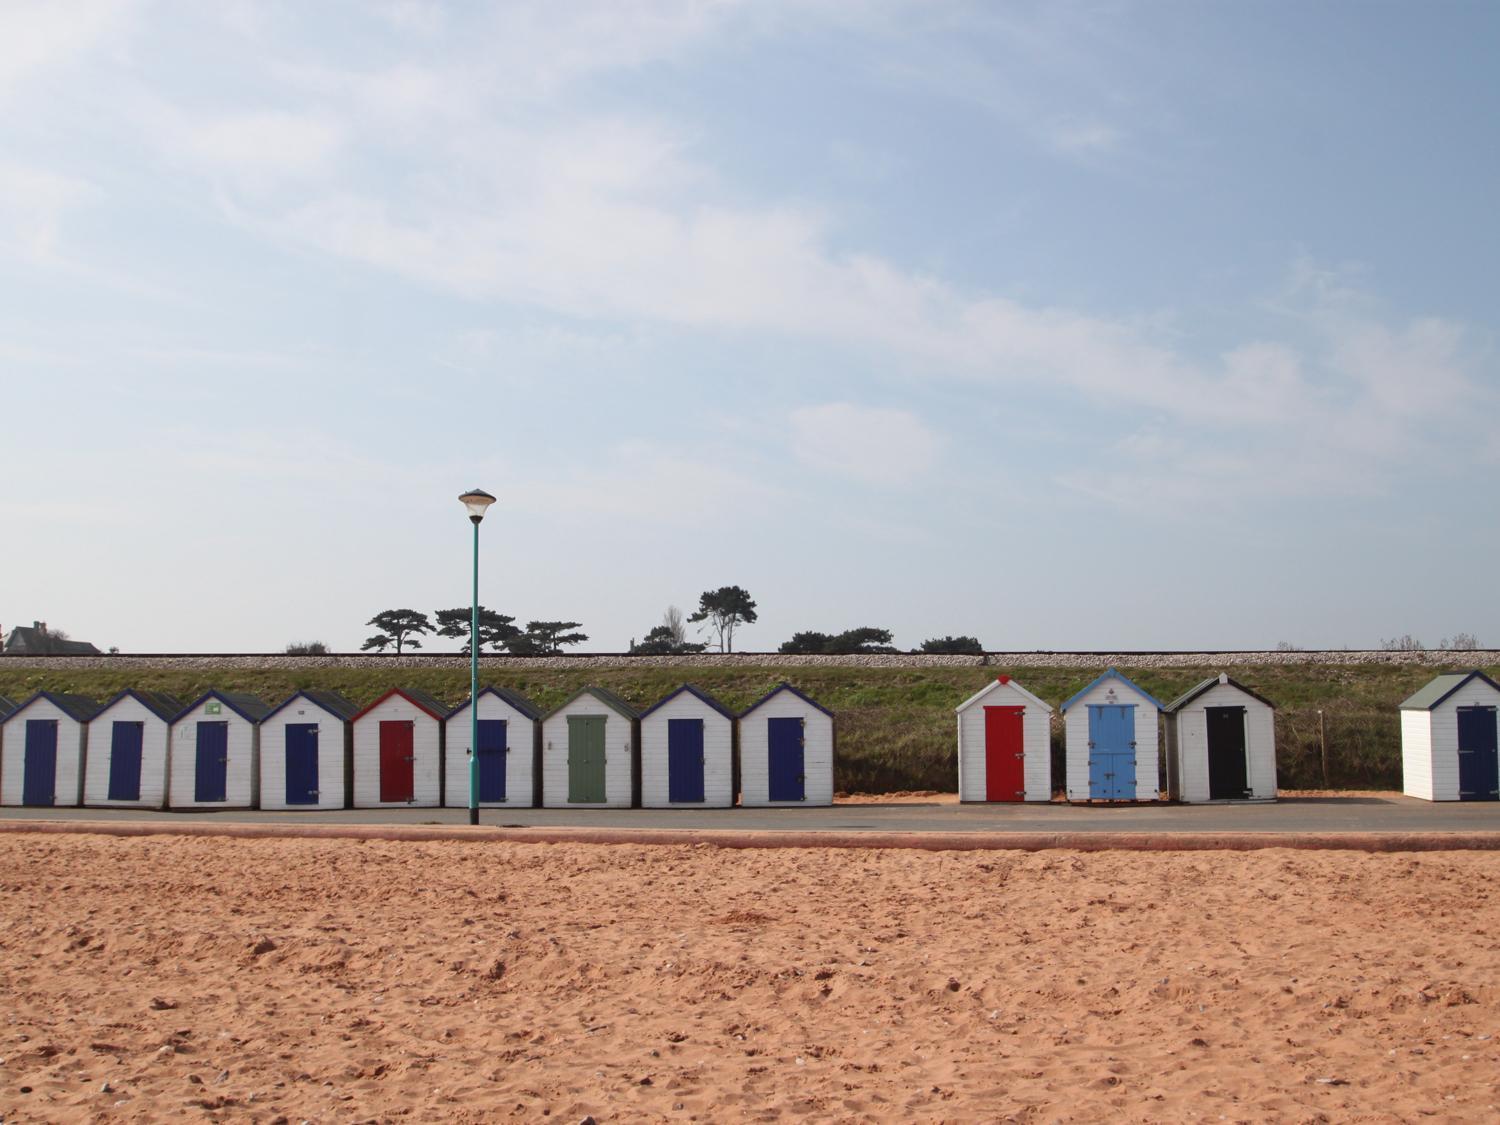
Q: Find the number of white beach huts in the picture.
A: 13